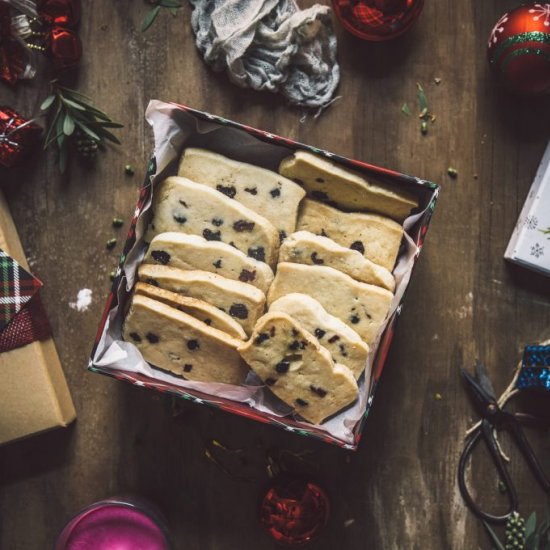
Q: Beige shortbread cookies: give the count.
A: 12